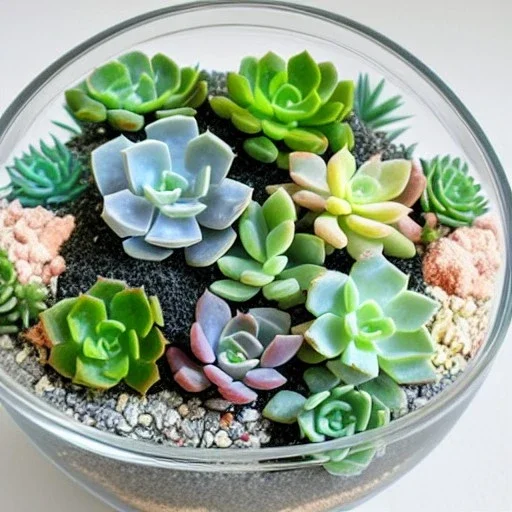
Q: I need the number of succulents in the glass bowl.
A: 13